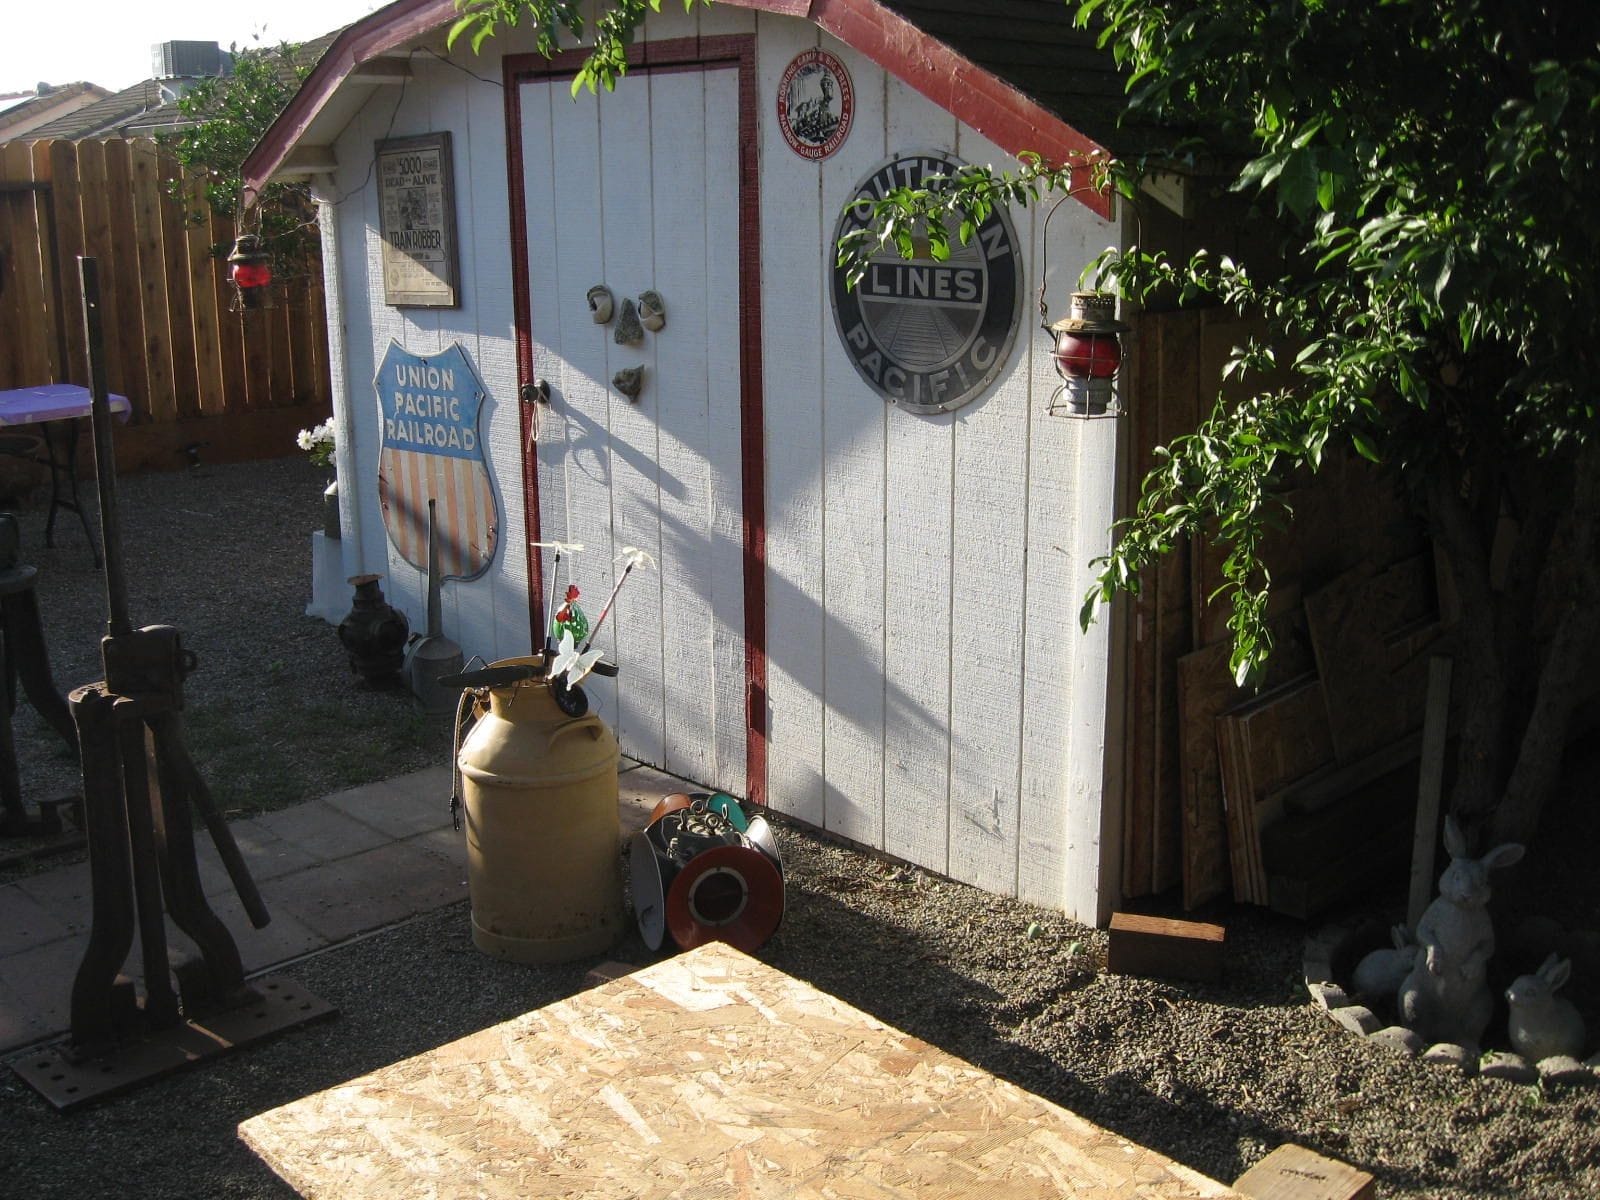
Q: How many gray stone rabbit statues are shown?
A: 3